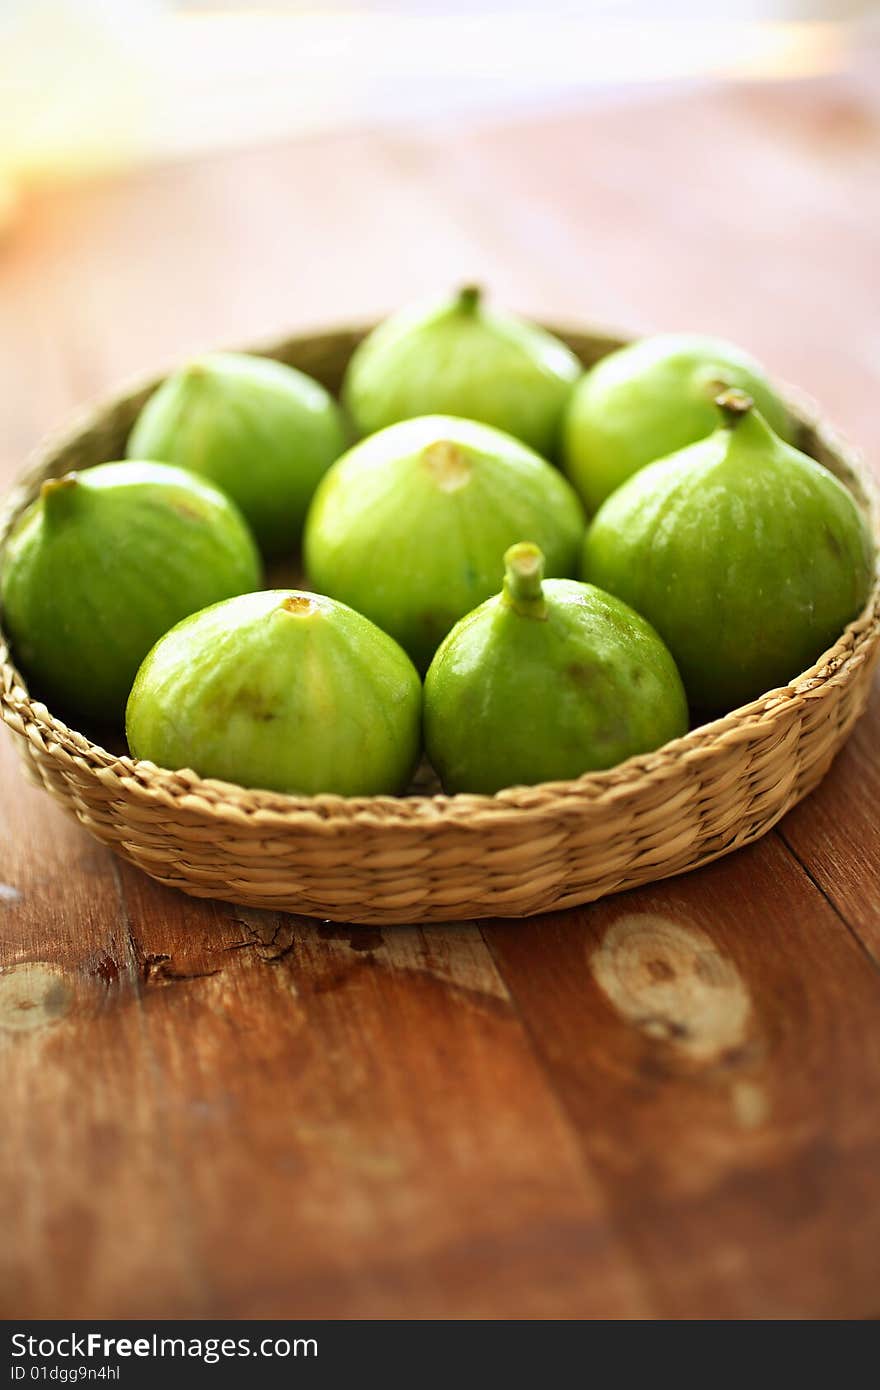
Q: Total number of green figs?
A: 8